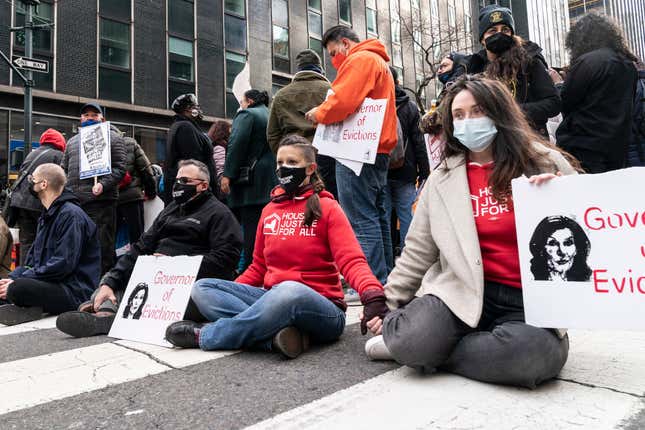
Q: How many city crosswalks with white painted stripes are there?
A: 1